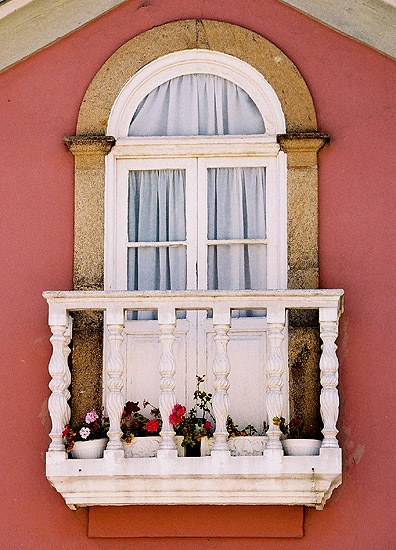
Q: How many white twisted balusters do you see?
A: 6